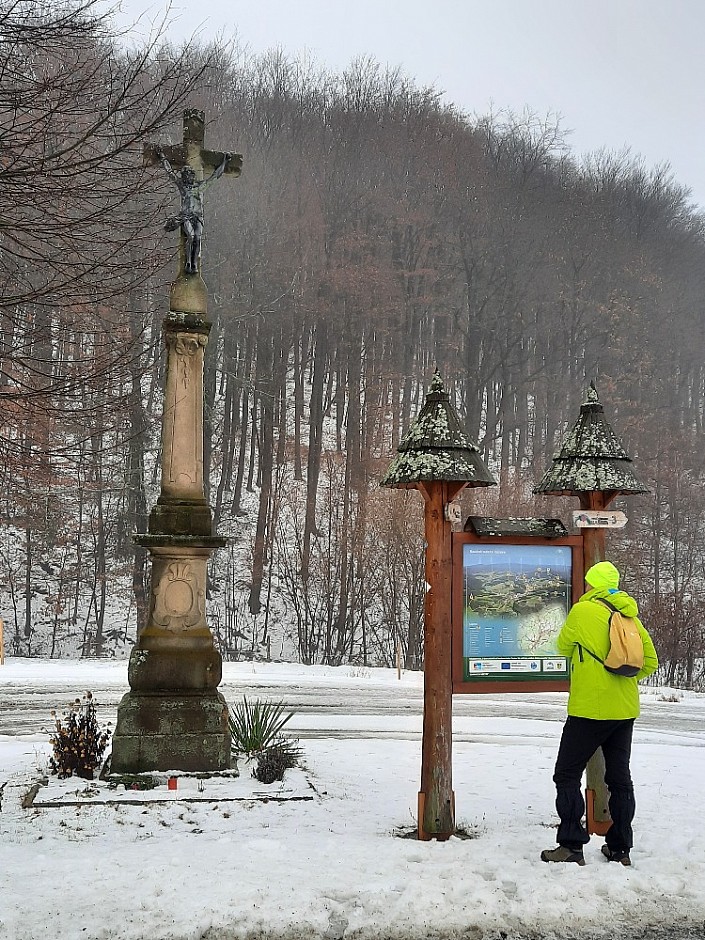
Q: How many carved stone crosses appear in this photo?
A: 1